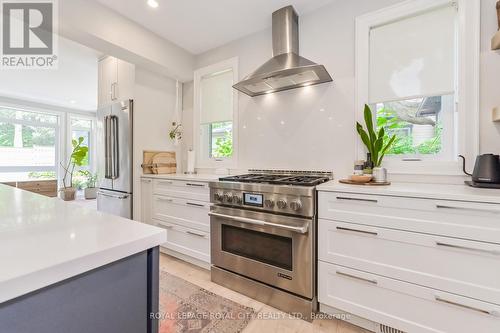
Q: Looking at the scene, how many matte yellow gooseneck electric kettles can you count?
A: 0